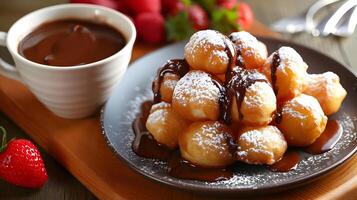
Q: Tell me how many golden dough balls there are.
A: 11